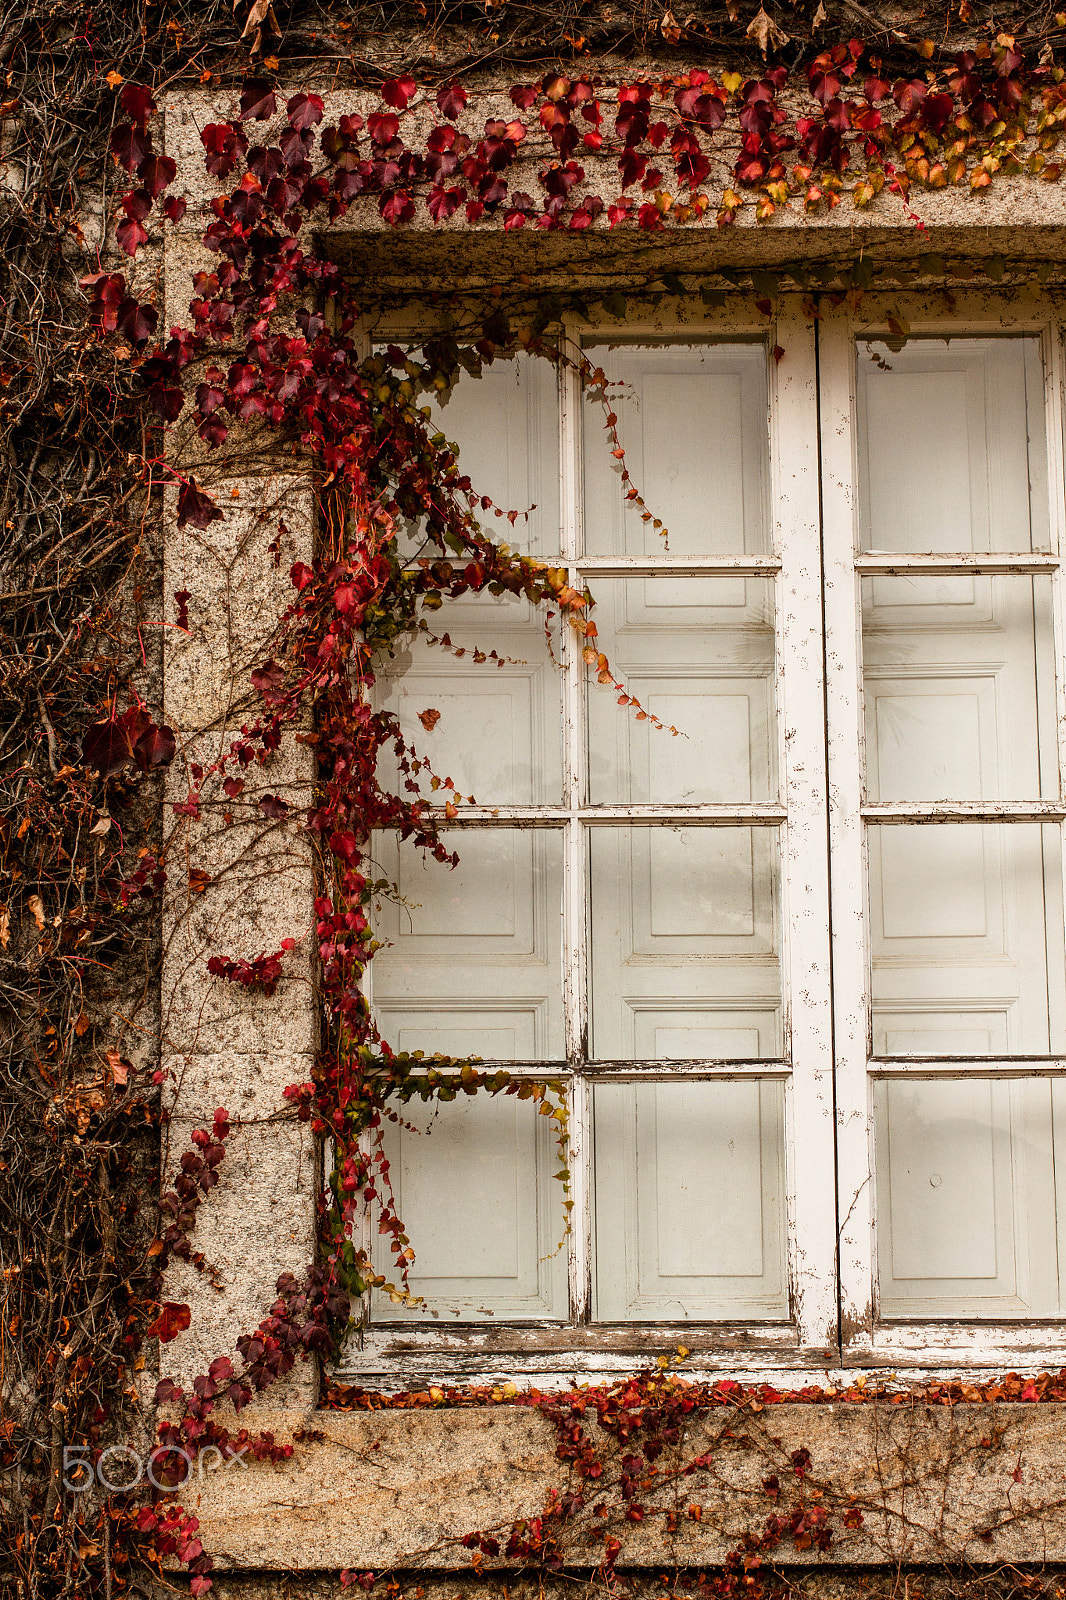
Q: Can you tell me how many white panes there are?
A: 12